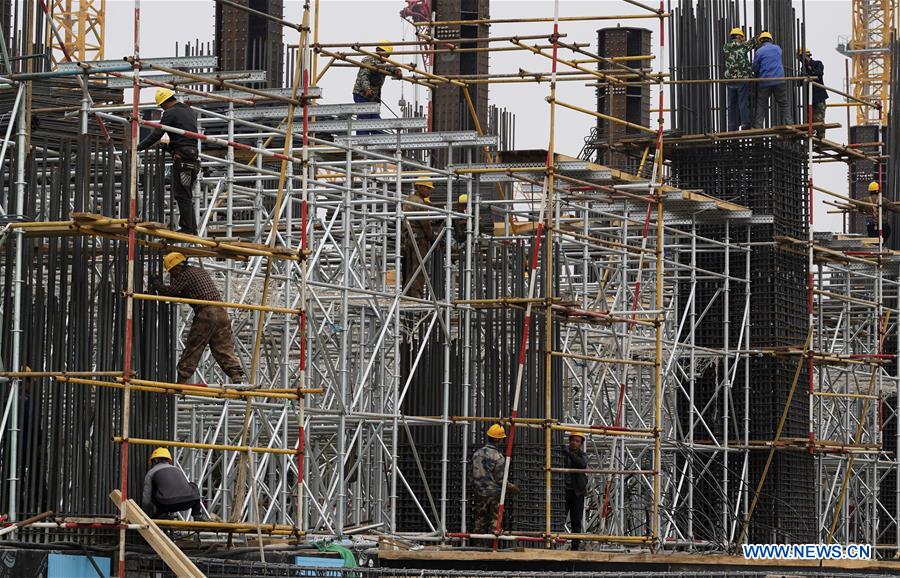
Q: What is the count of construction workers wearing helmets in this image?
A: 12